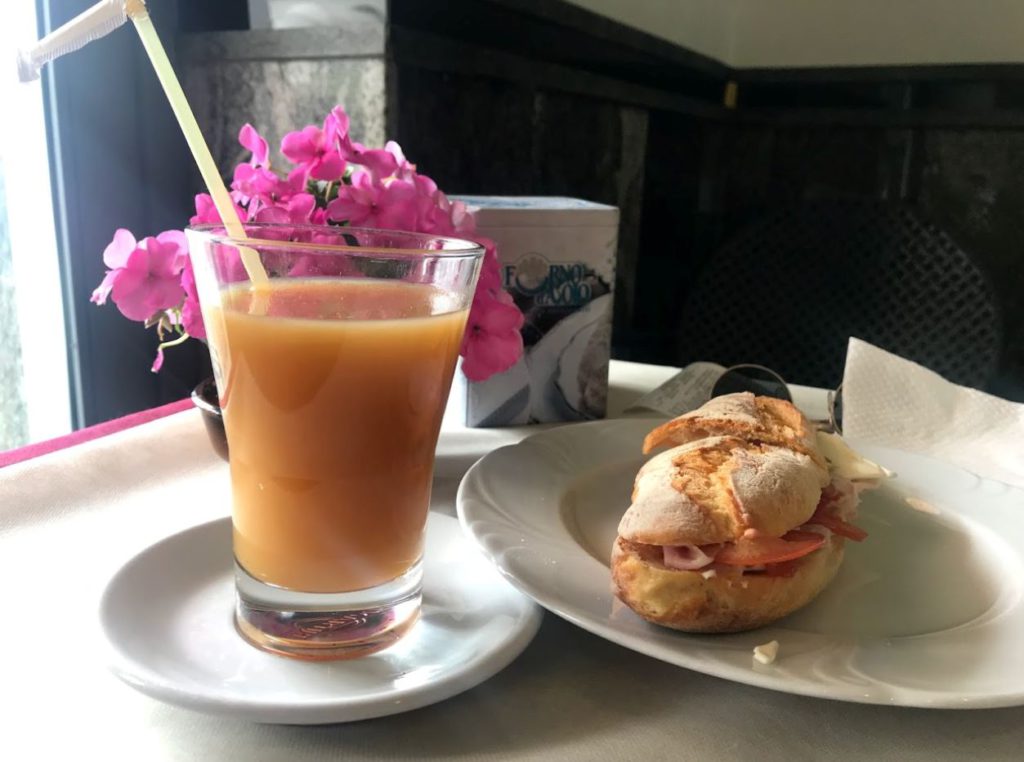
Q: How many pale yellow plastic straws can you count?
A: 1